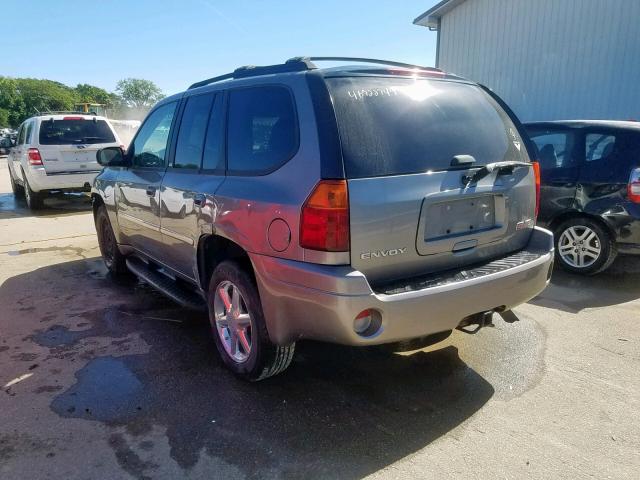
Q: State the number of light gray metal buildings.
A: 1